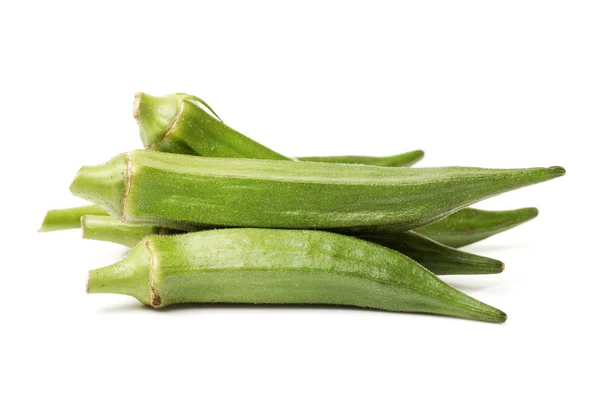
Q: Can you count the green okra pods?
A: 5